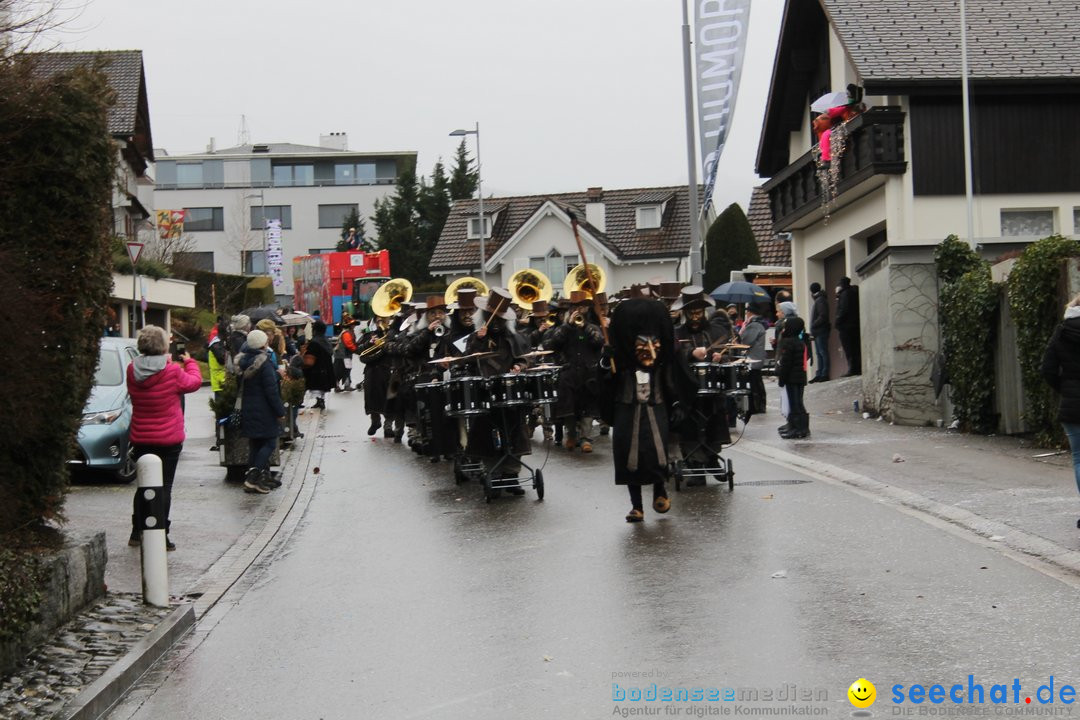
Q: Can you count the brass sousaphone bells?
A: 4